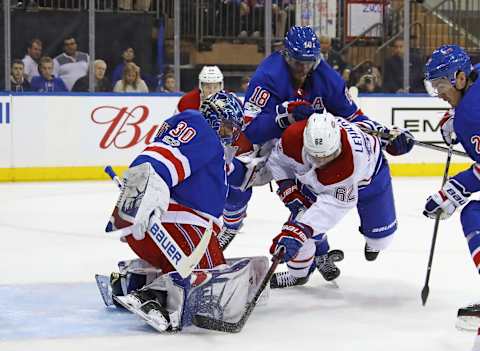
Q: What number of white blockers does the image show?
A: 1